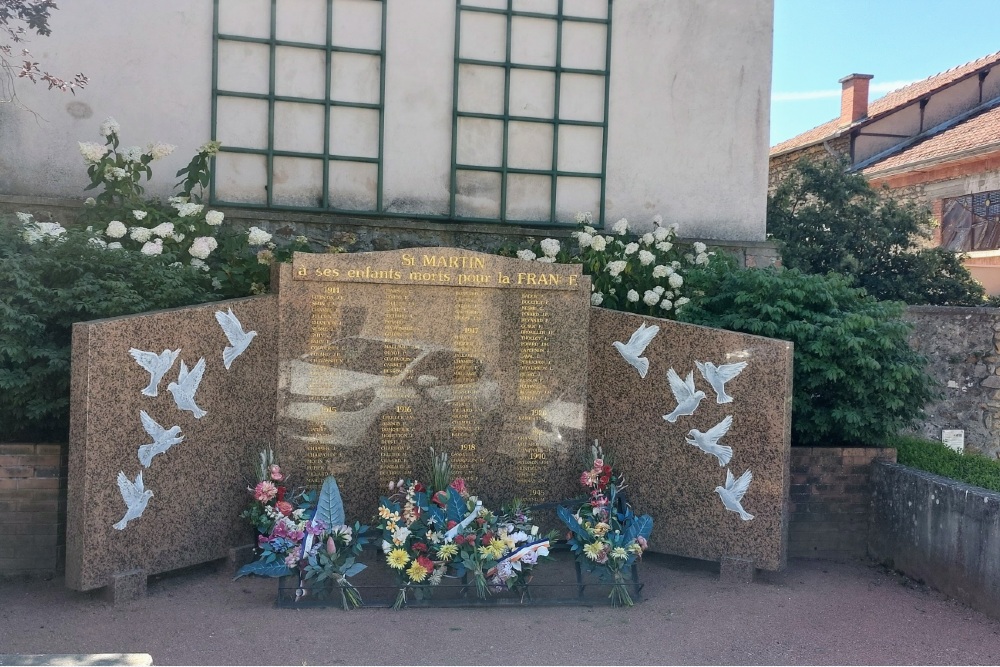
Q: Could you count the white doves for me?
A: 10